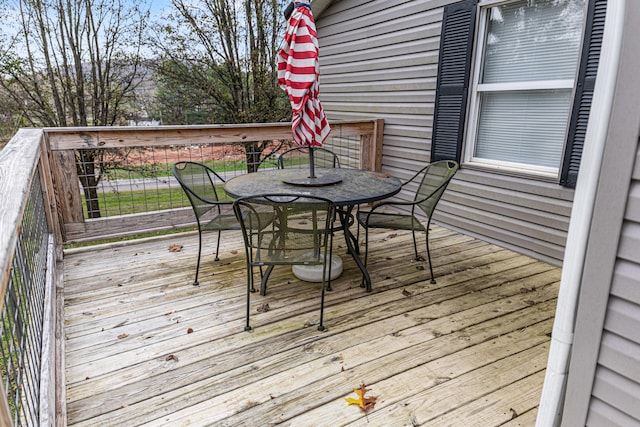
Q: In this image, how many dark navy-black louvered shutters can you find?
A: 2